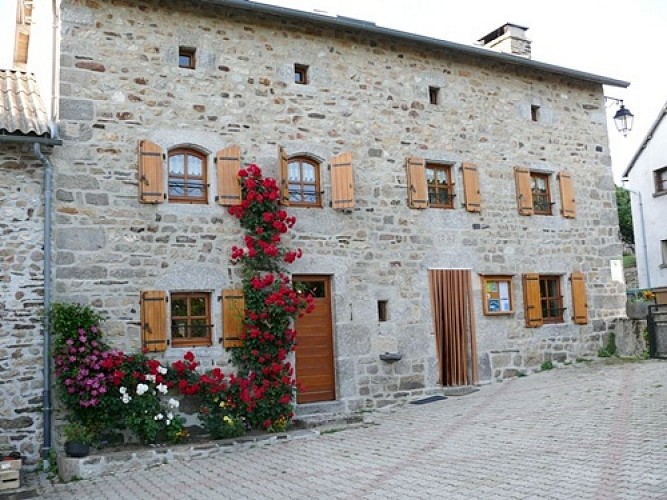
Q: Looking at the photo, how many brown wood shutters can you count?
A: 12